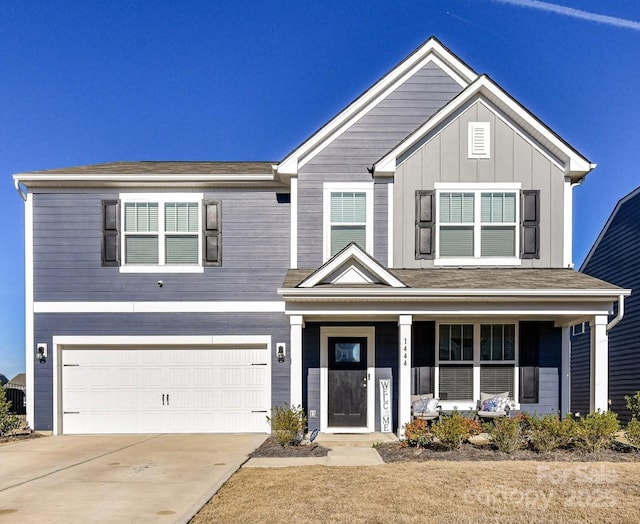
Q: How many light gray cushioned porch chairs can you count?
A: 2